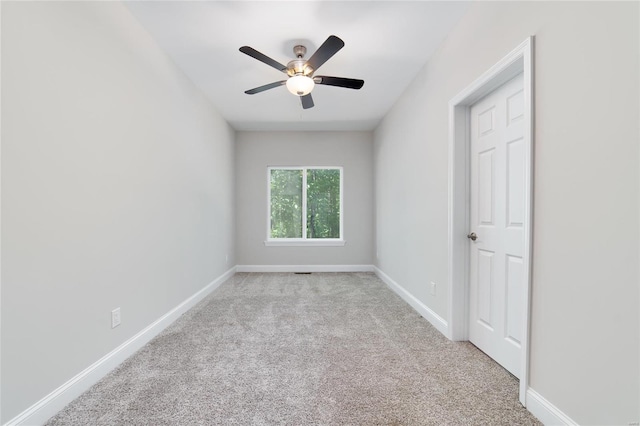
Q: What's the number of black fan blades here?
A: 5